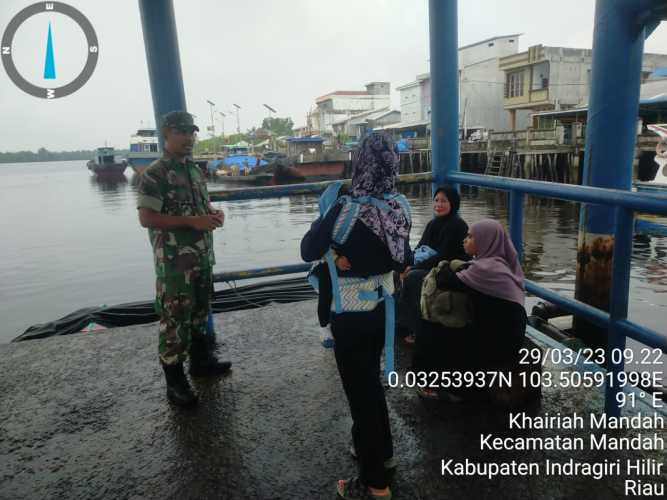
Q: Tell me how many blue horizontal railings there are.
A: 4